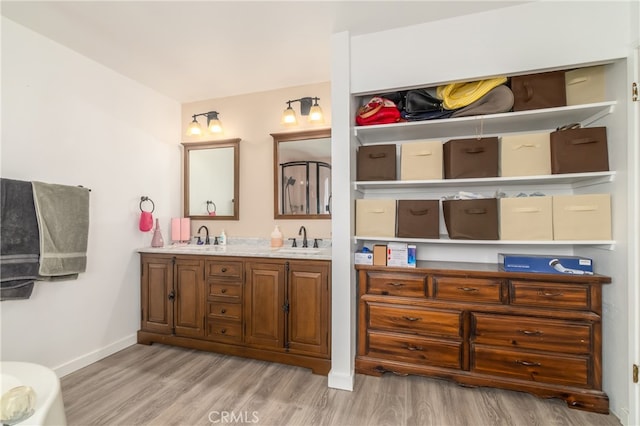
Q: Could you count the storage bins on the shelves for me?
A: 12